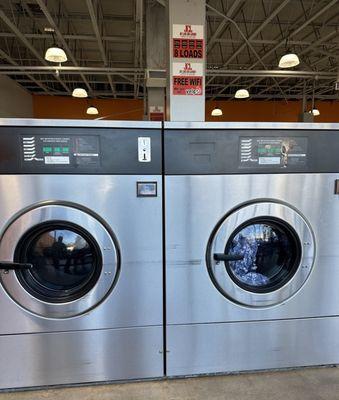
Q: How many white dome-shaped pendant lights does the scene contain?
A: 7